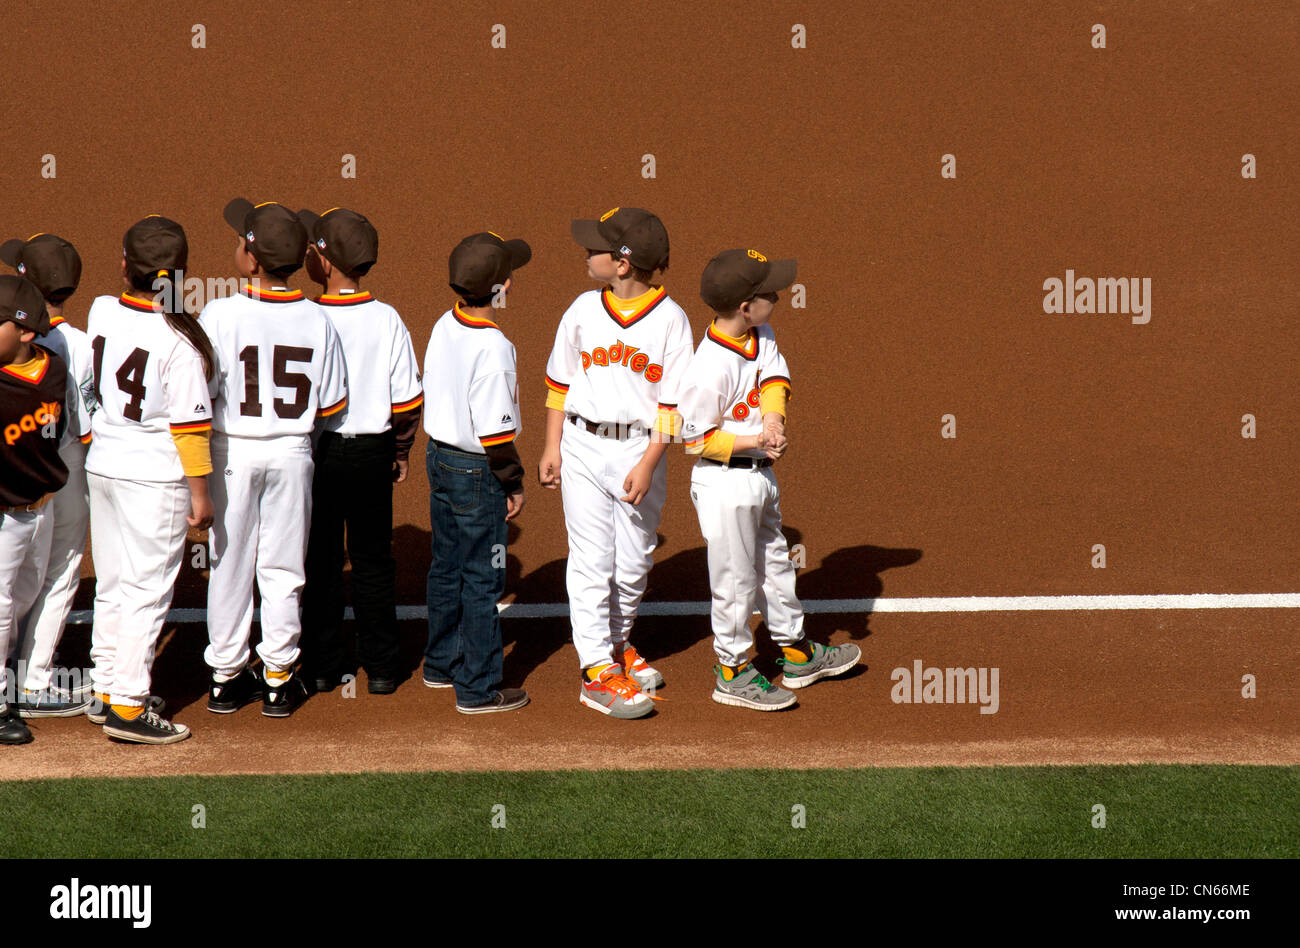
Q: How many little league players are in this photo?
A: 8